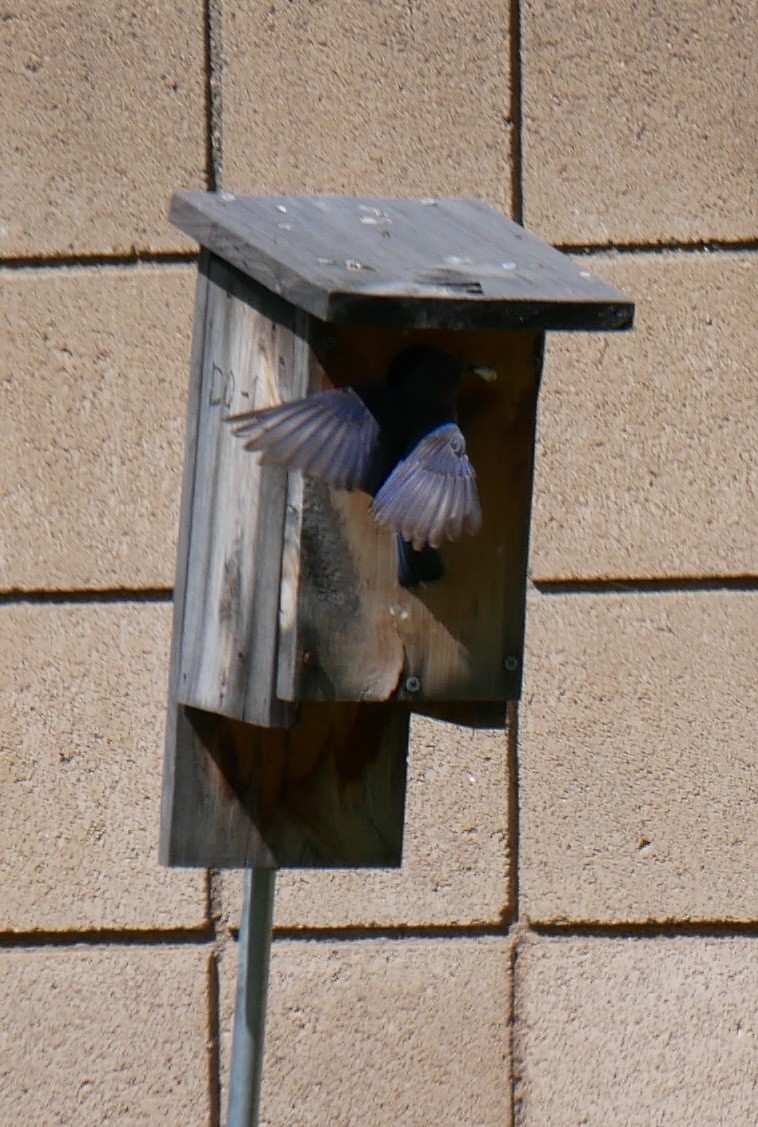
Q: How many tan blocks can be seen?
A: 11